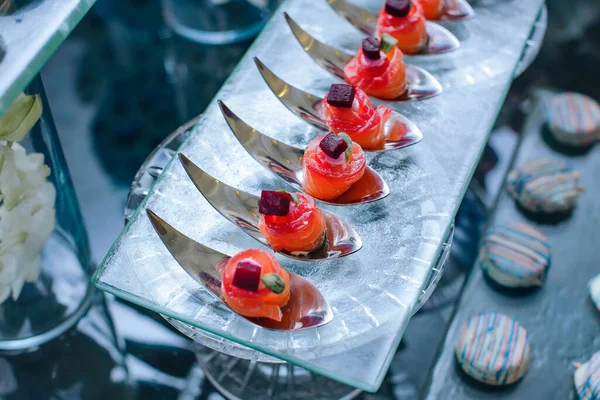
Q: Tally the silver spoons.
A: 7